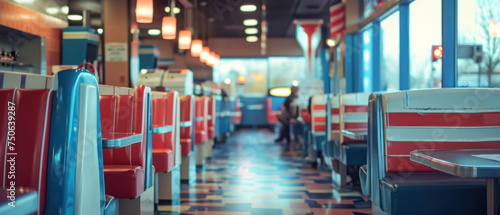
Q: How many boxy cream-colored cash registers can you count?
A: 2